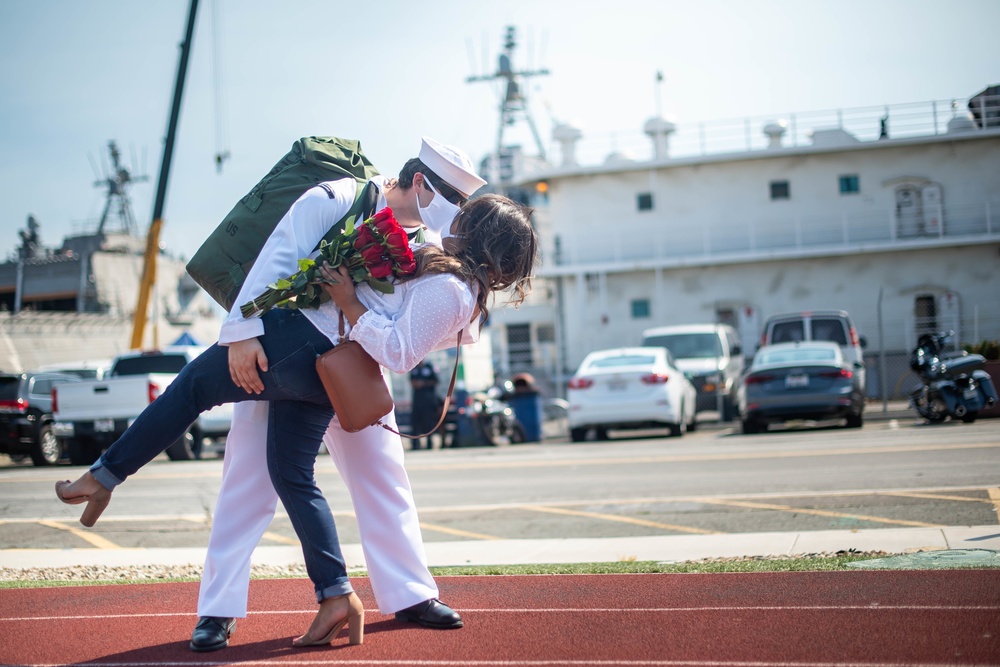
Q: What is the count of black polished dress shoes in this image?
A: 2